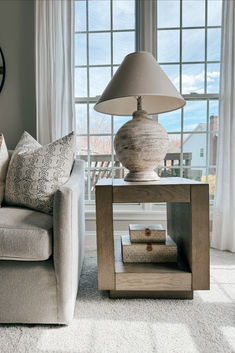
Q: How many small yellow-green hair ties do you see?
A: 0